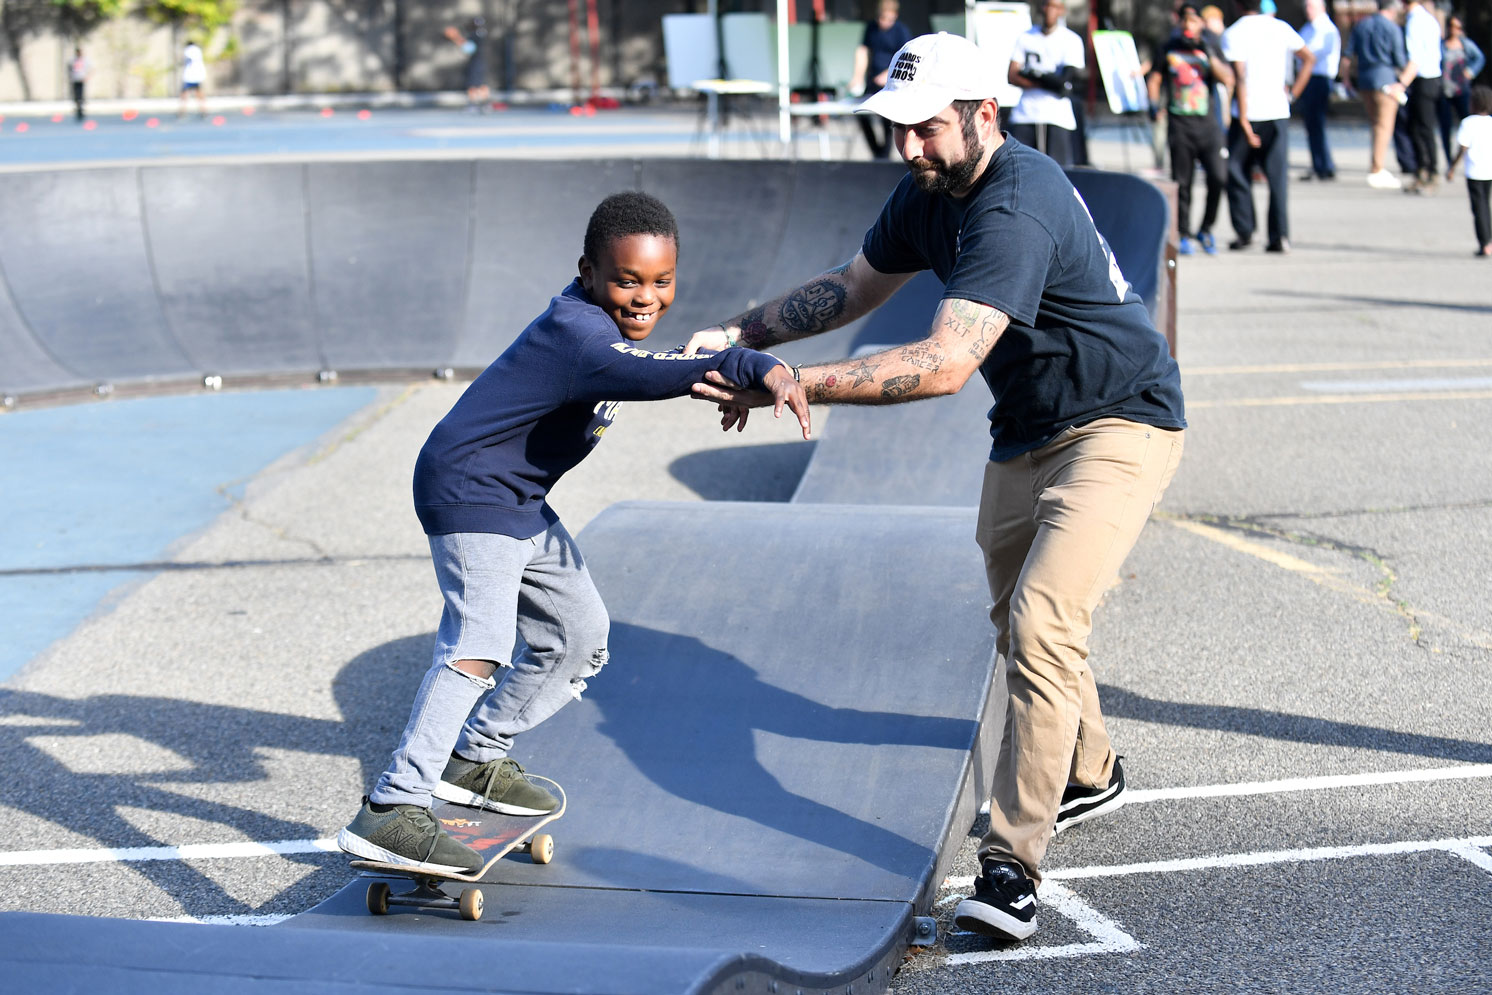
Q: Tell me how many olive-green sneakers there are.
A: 2